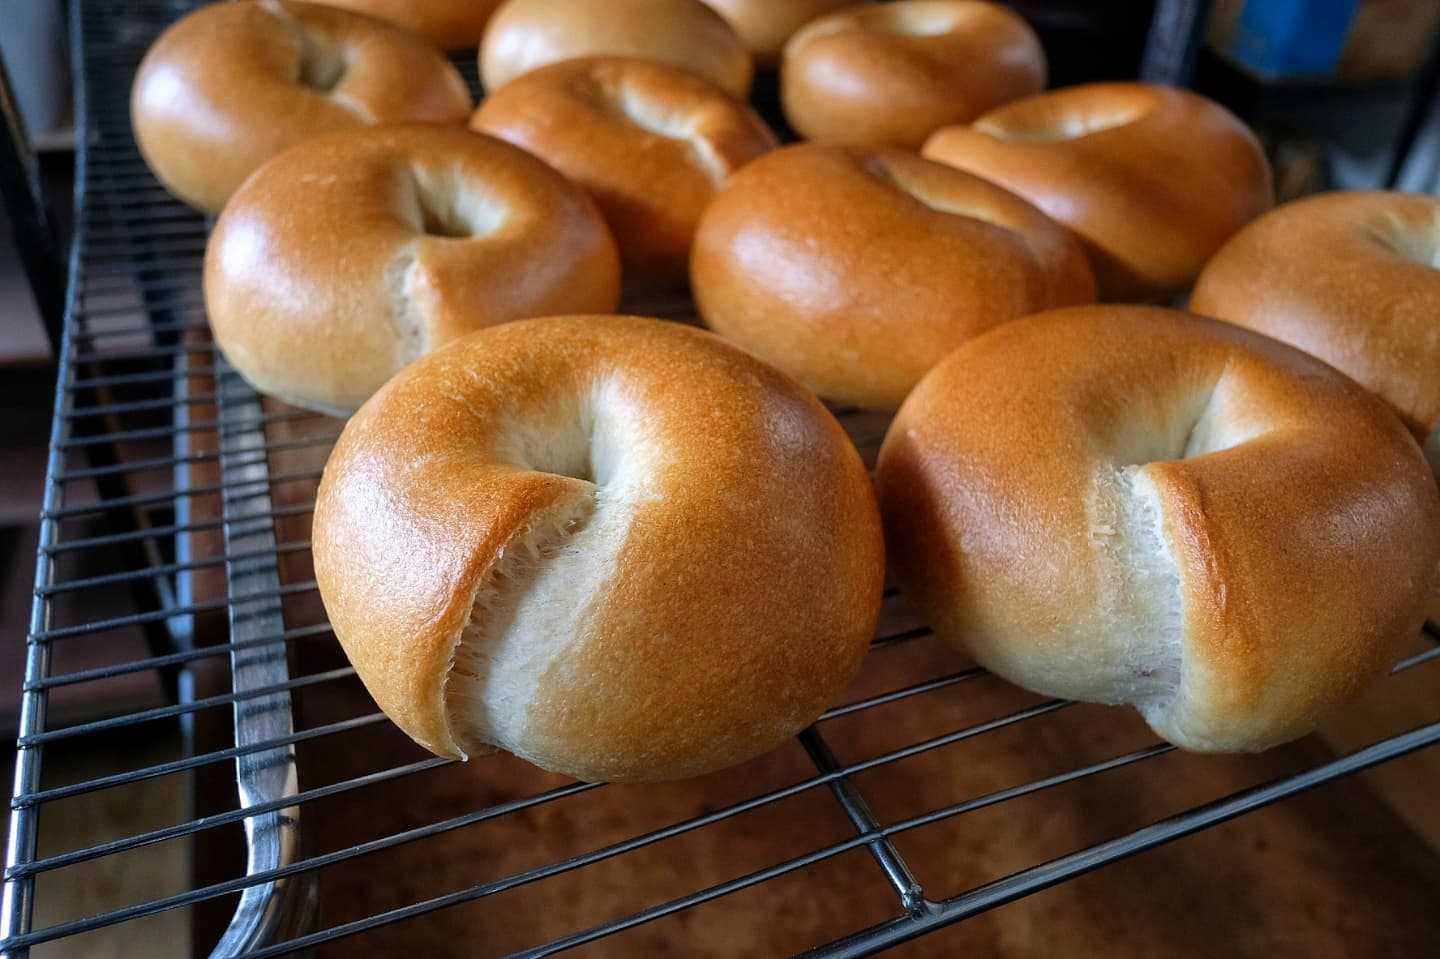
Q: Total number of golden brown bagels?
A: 12